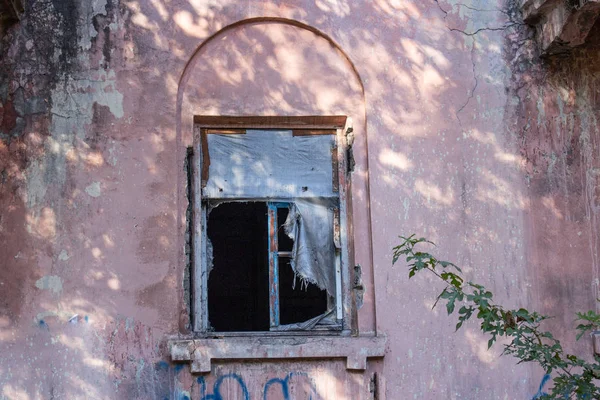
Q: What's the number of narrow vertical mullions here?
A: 1